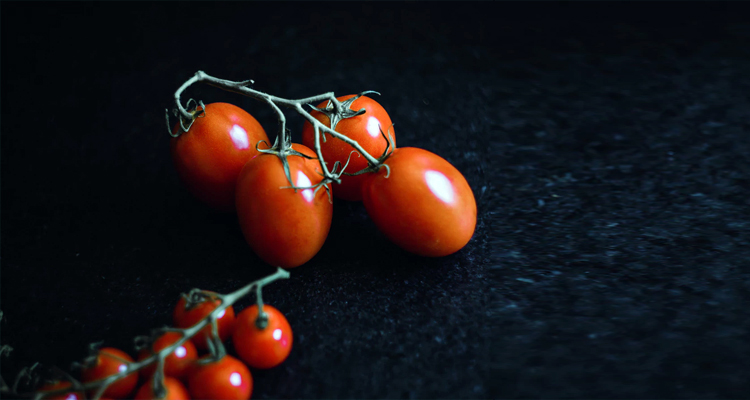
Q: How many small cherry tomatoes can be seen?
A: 7